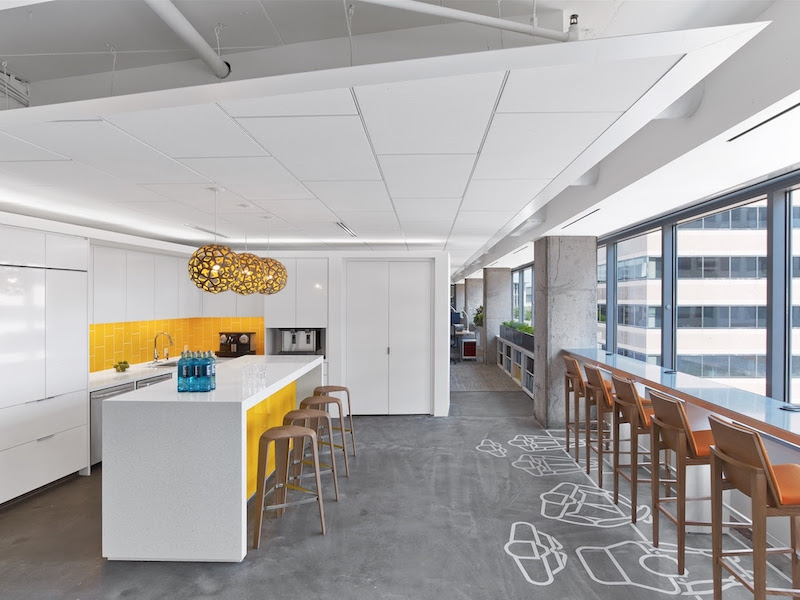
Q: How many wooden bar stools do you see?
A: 9